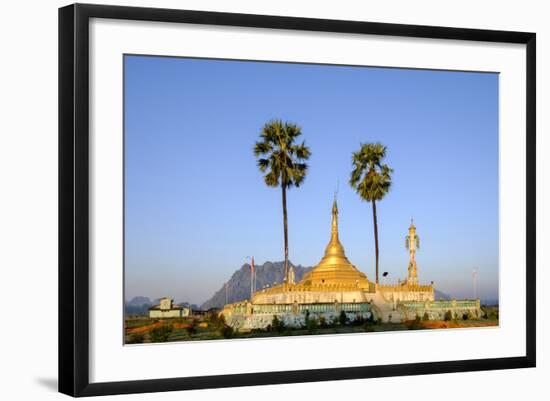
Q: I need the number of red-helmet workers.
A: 0